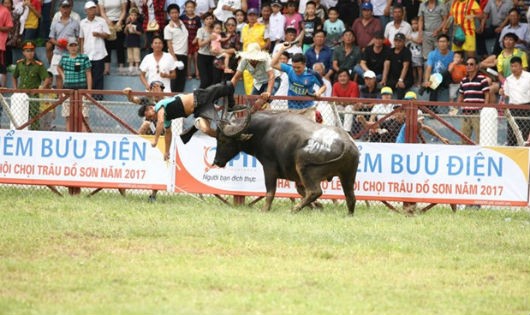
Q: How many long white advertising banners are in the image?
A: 2